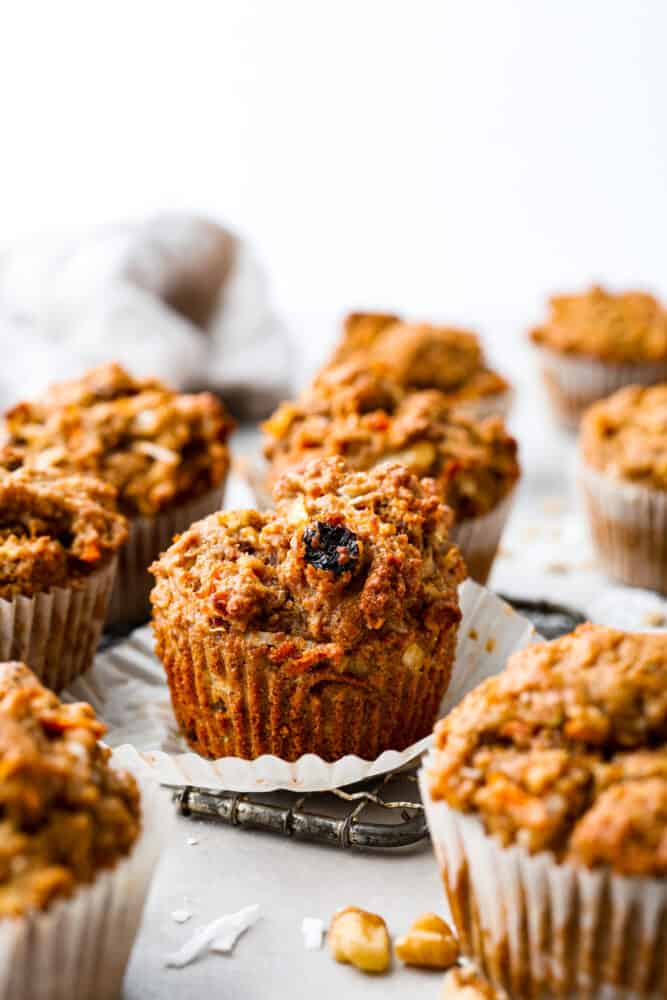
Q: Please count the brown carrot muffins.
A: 9